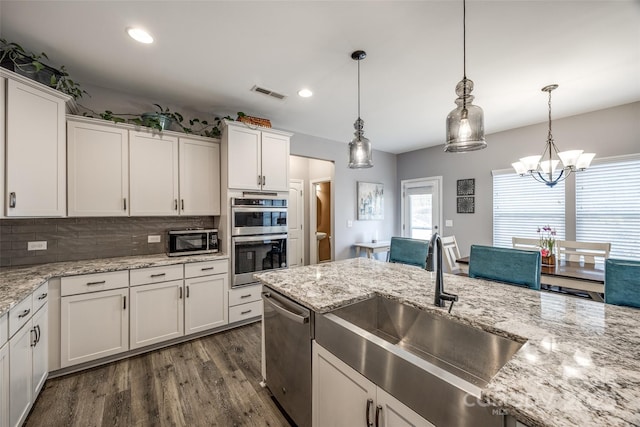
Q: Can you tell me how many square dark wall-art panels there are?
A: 2